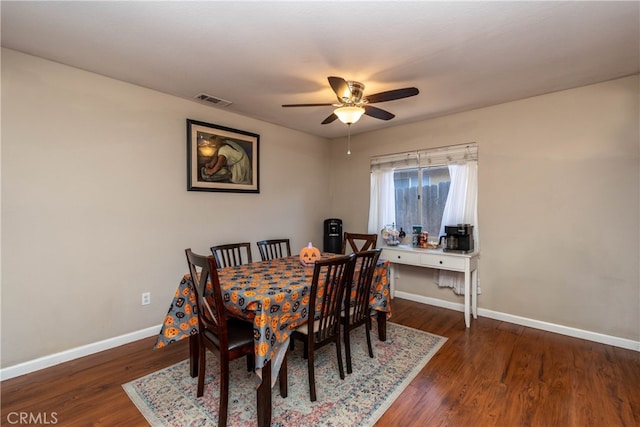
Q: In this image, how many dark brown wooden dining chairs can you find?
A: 6